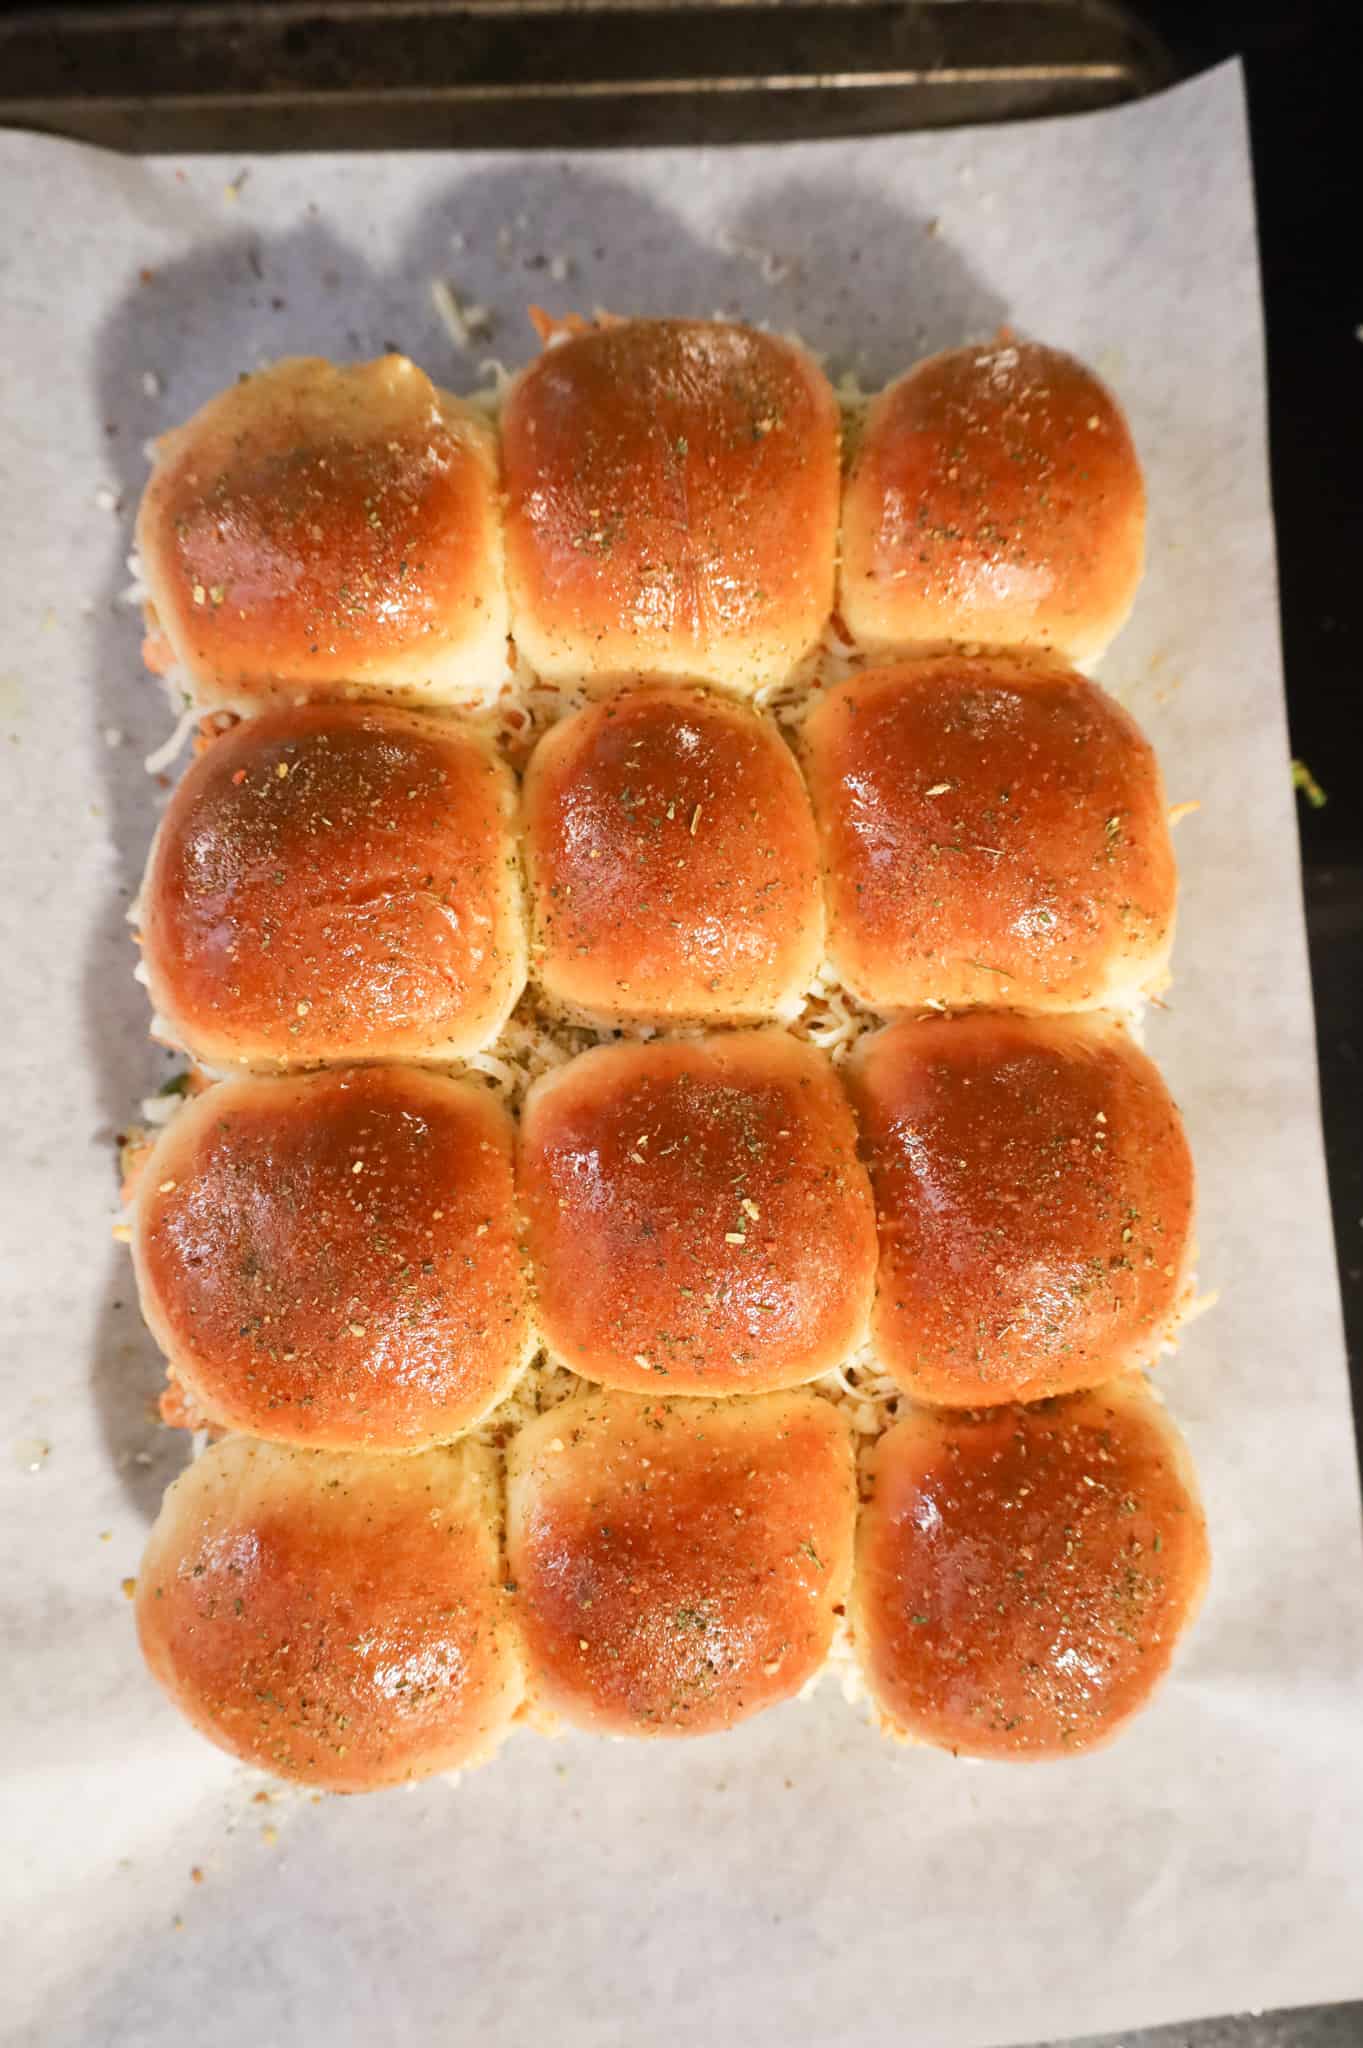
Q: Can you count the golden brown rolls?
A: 12